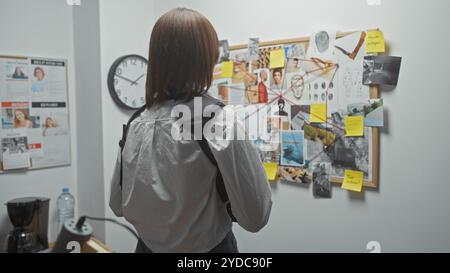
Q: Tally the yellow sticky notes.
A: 7